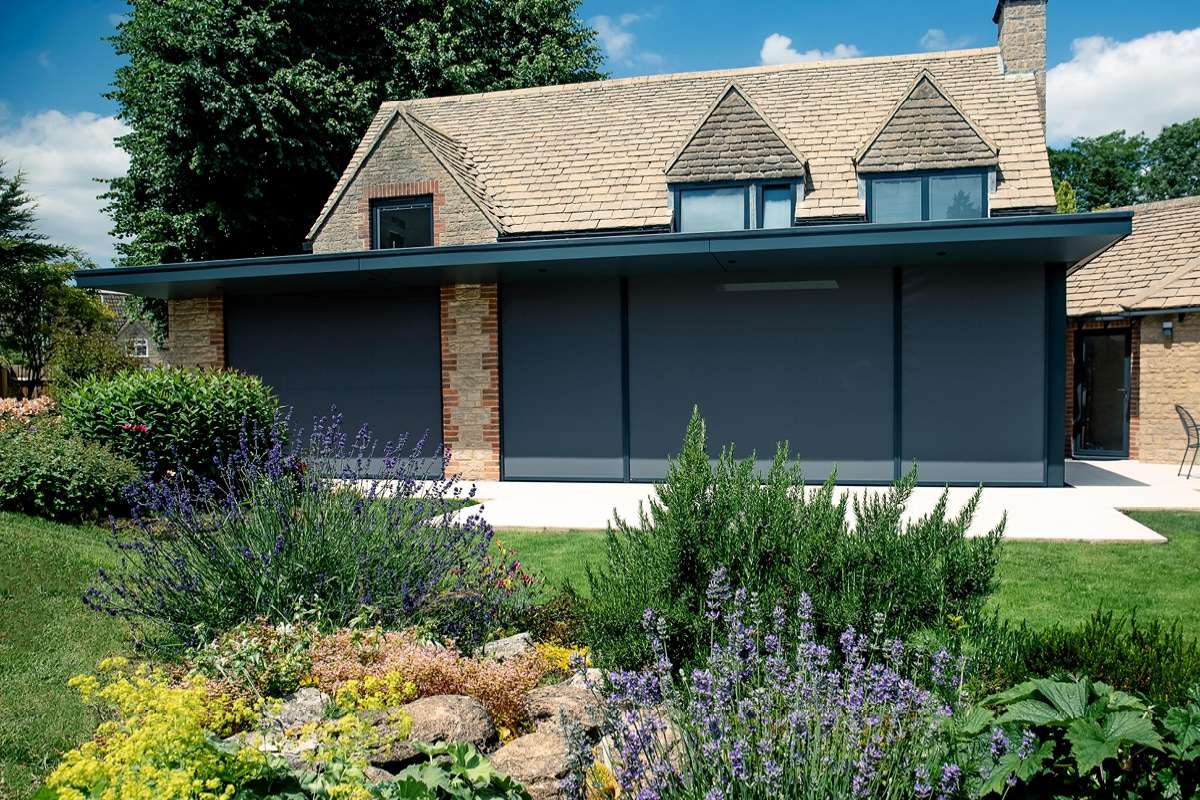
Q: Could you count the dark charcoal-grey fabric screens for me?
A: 4